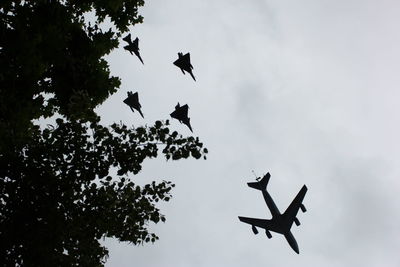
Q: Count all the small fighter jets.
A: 4